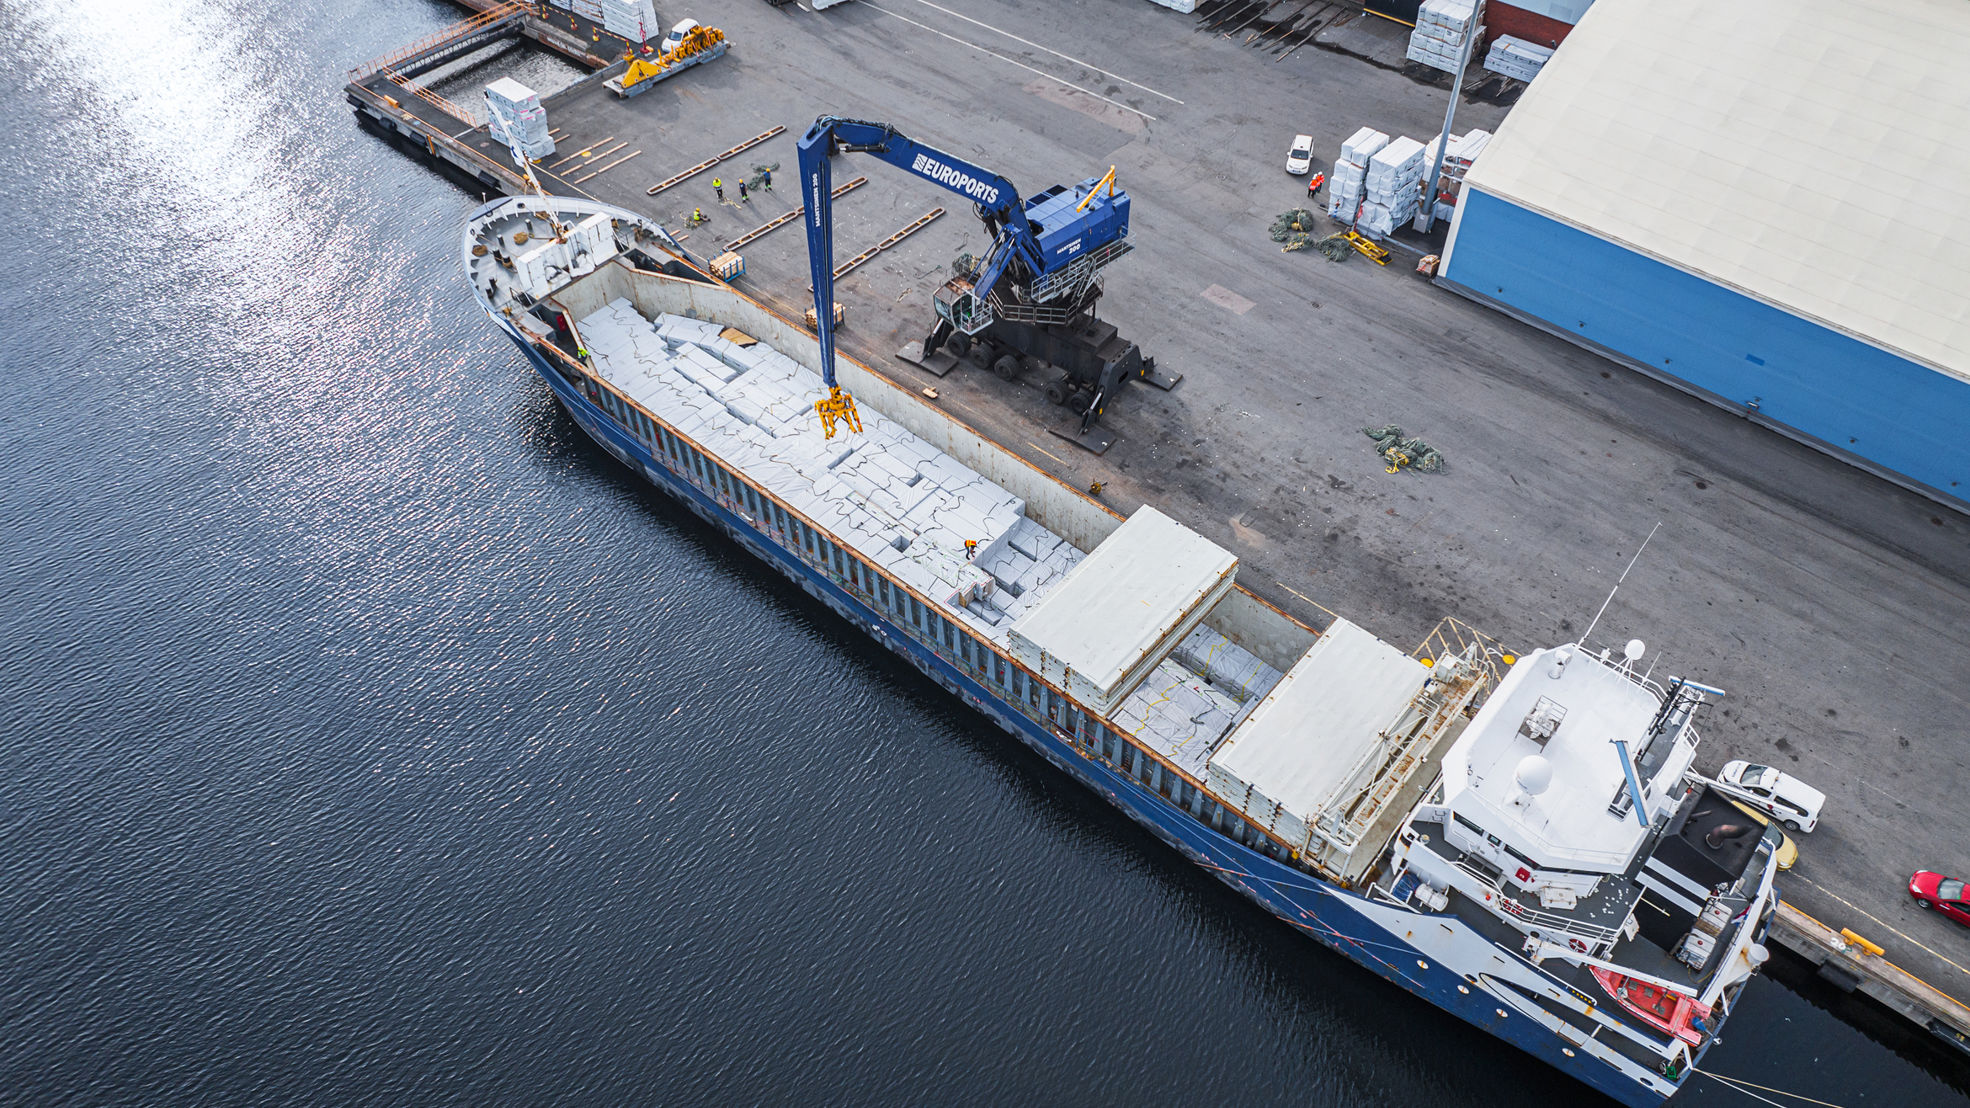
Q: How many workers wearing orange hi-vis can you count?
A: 3